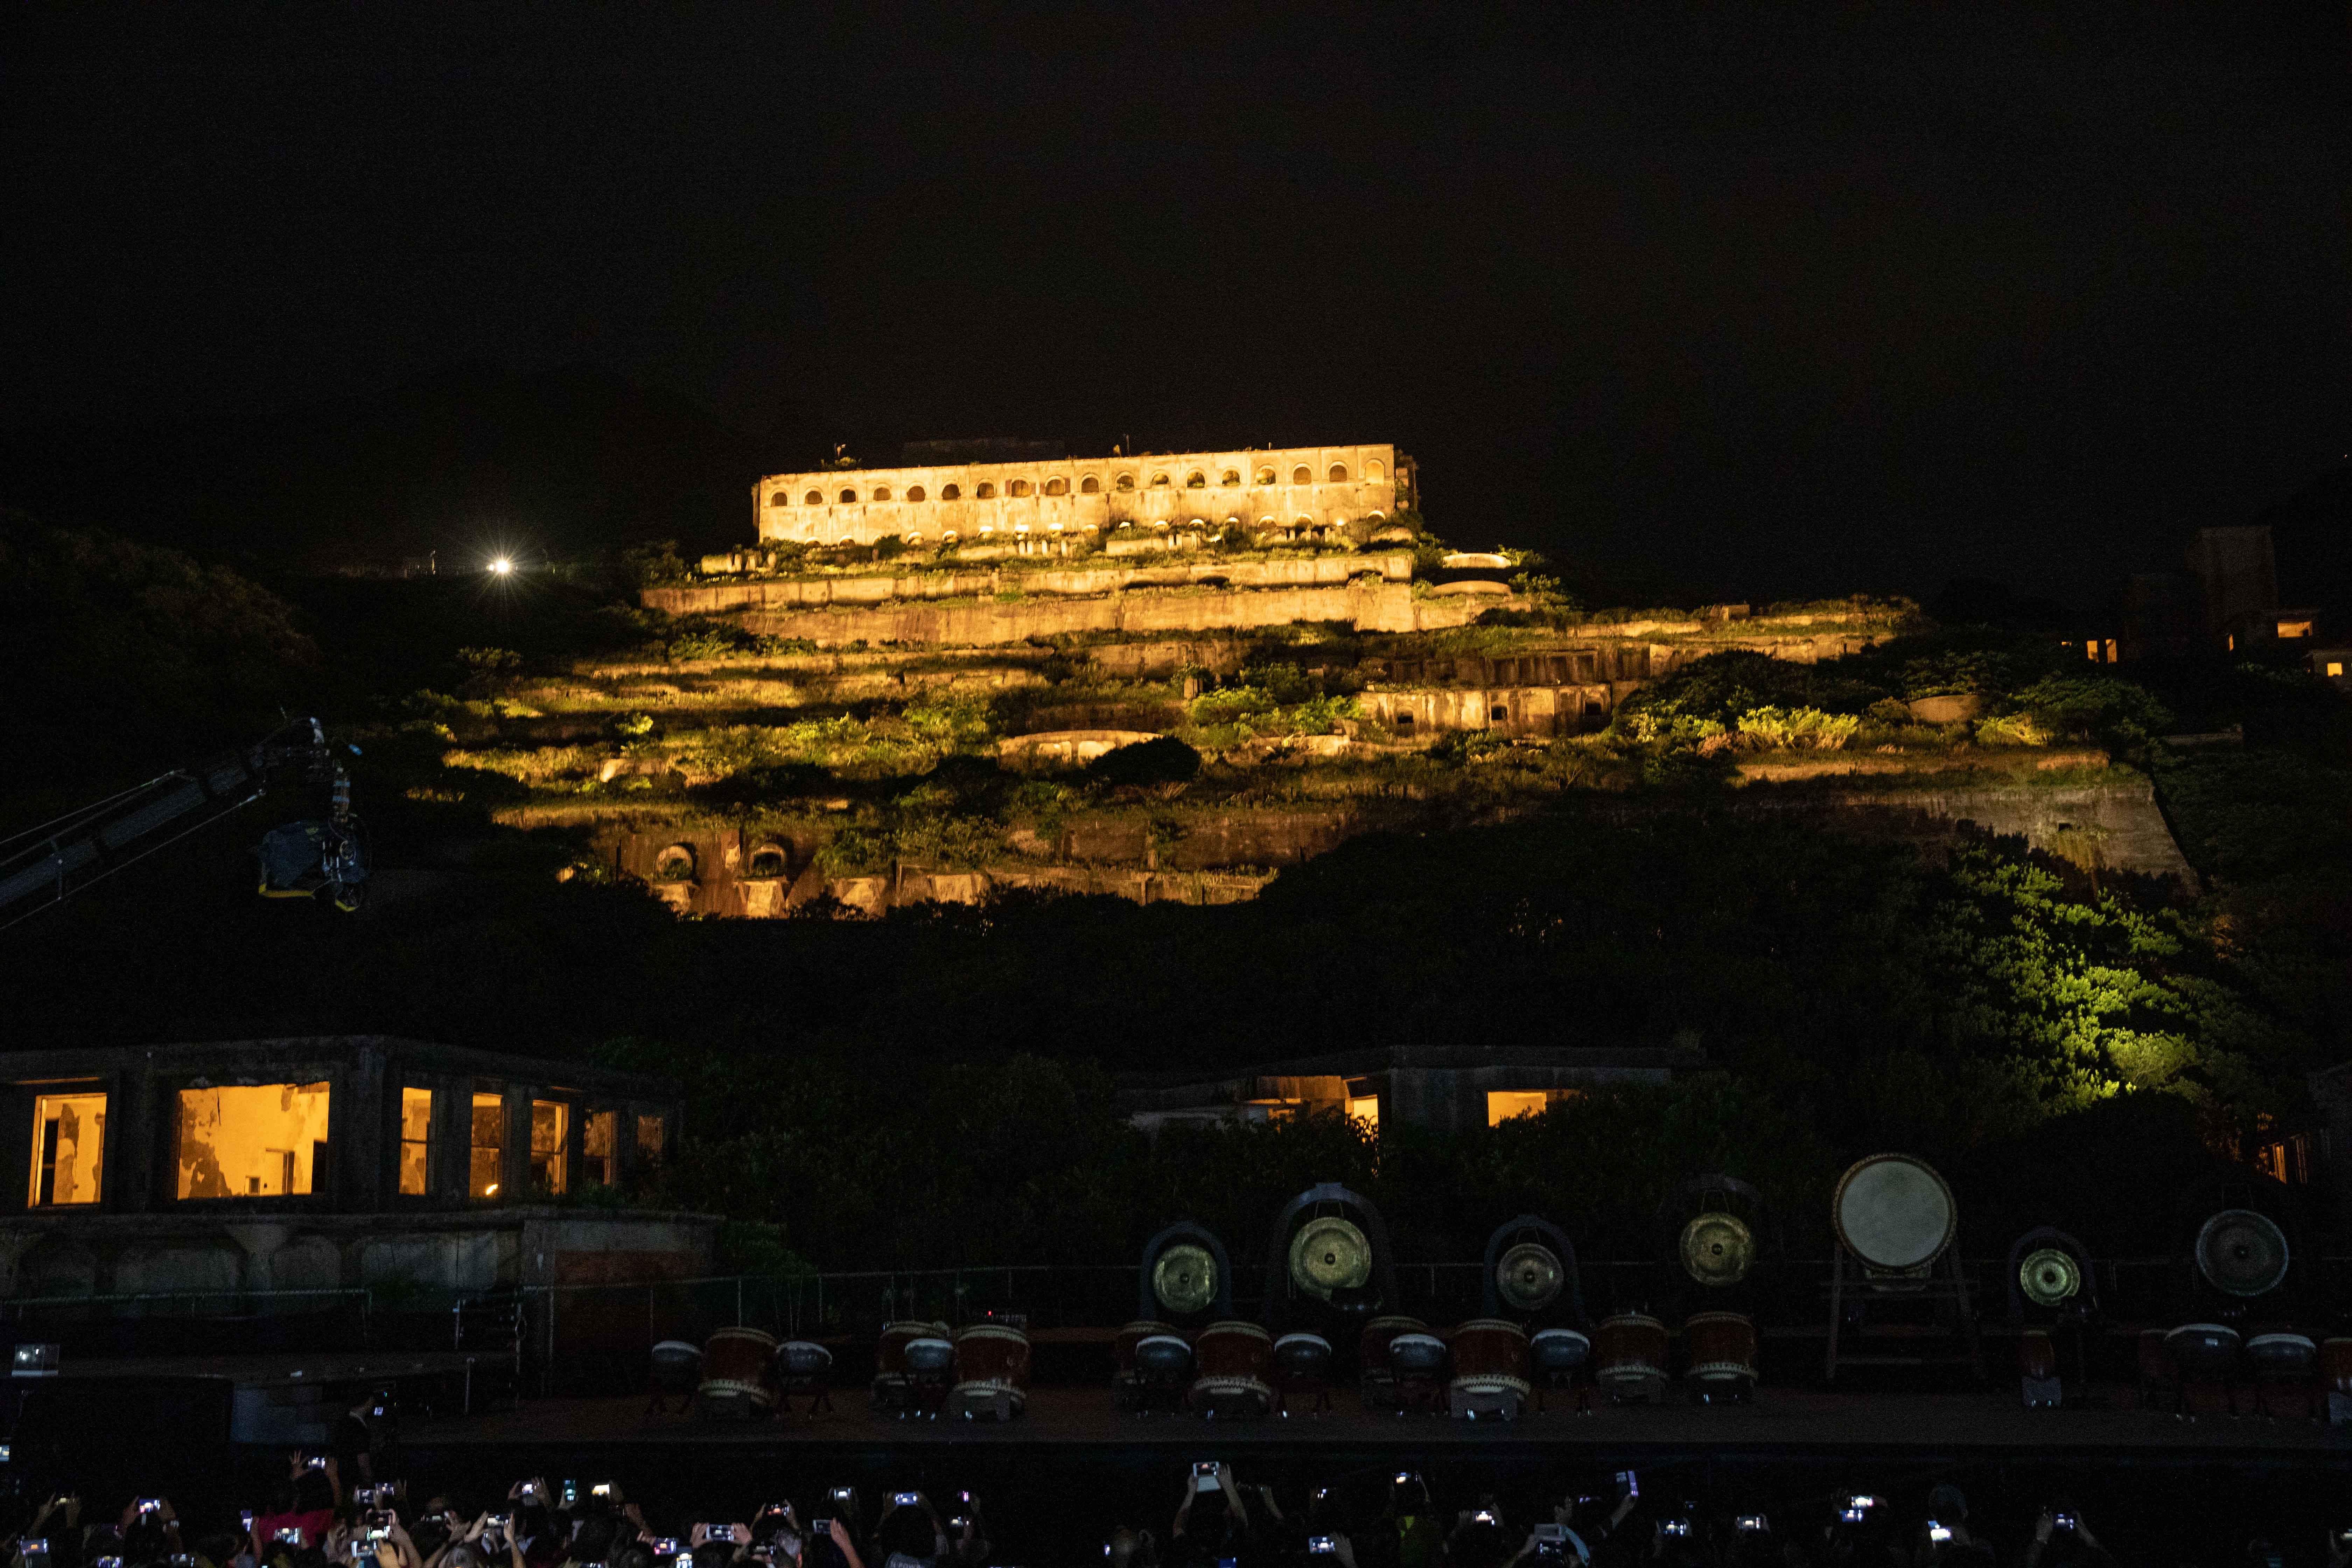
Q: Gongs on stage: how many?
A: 6